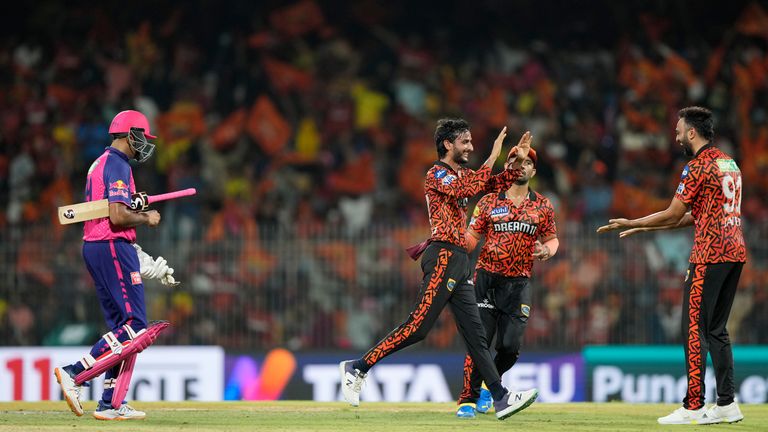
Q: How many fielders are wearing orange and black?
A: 3